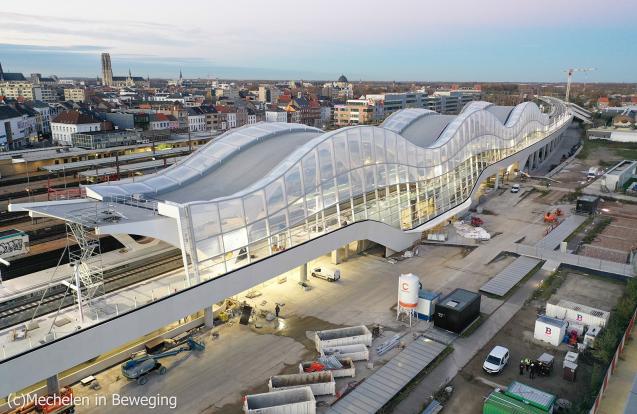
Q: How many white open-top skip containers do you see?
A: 5